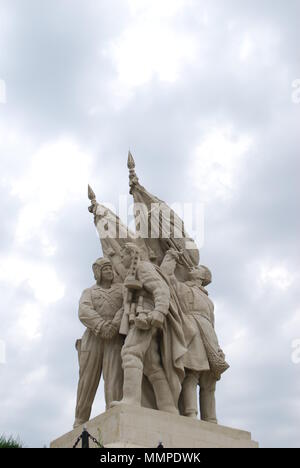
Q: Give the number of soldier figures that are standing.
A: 3